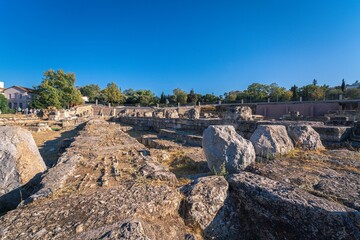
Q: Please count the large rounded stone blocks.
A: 4